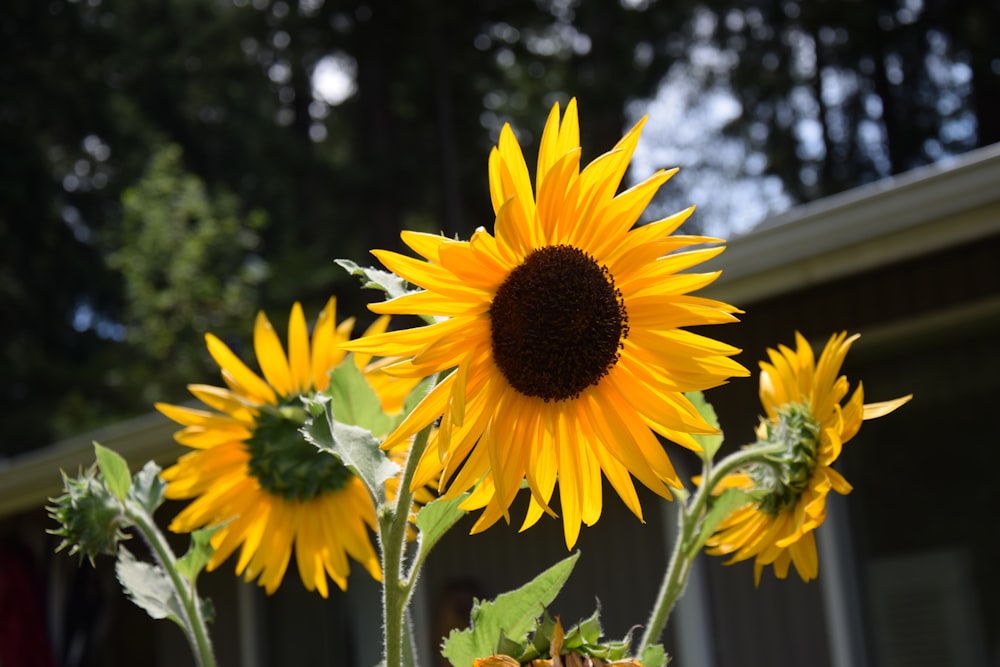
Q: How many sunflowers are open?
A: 3